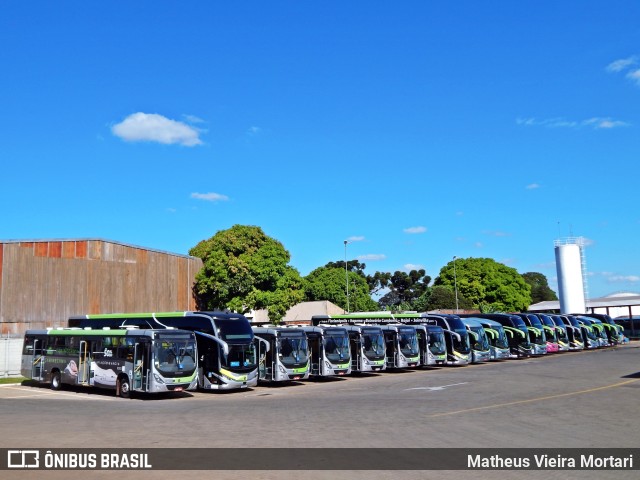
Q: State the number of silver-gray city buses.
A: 6